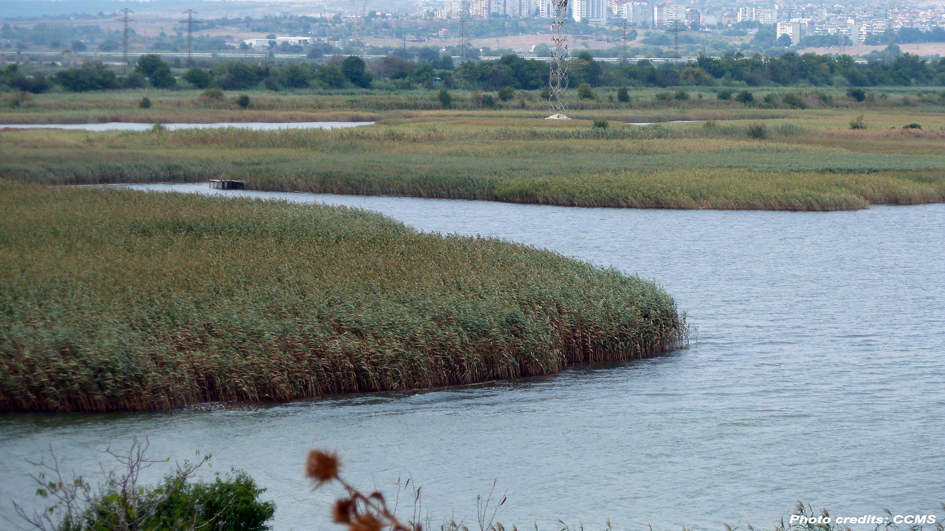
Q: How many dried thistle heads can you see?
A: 3